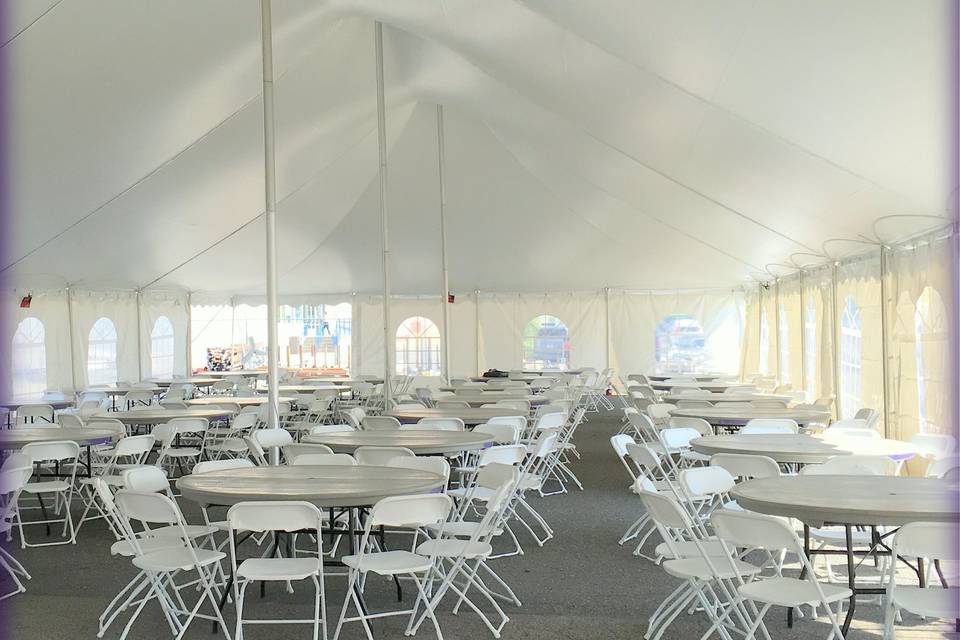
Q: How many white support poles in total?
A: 3